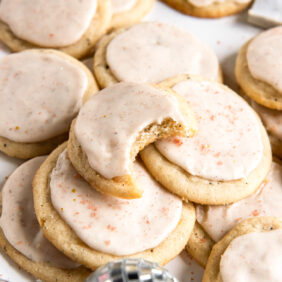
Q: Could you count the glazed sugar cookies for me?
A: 13